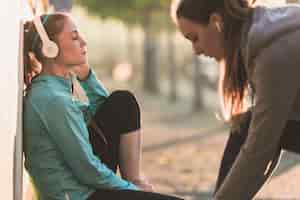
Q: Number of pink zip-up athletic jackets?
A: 0